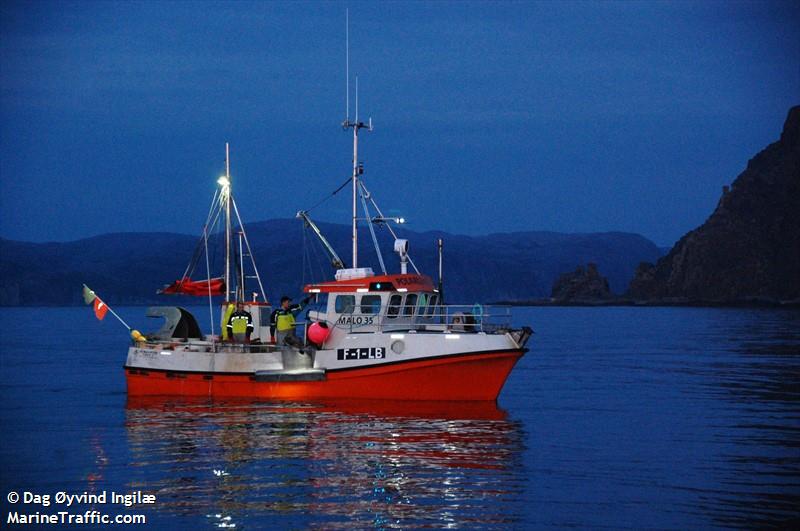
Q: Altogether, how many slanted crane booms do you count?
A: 1